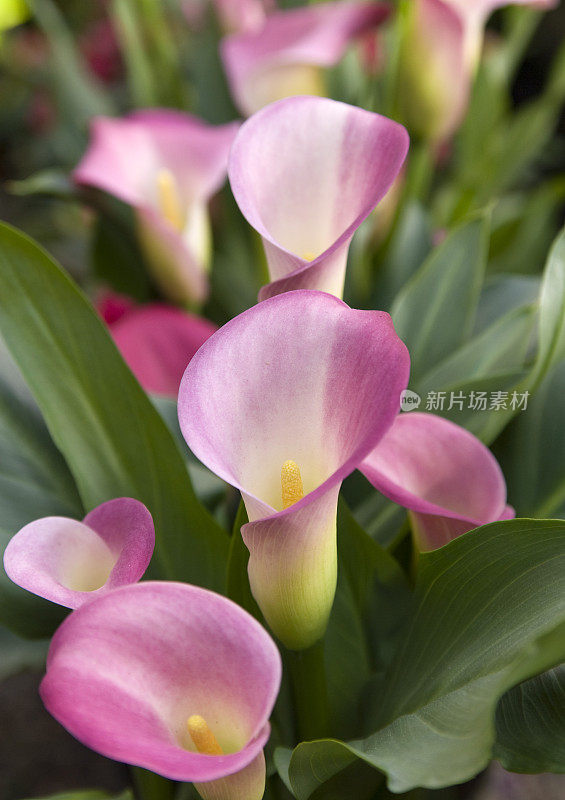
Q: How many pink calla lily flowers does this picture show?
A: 9